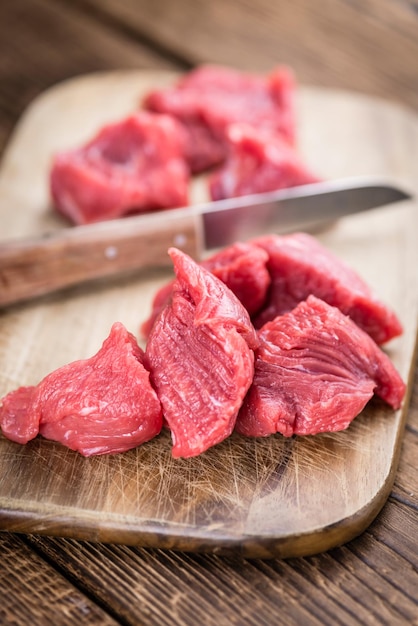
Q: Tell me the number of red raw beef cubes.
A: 8